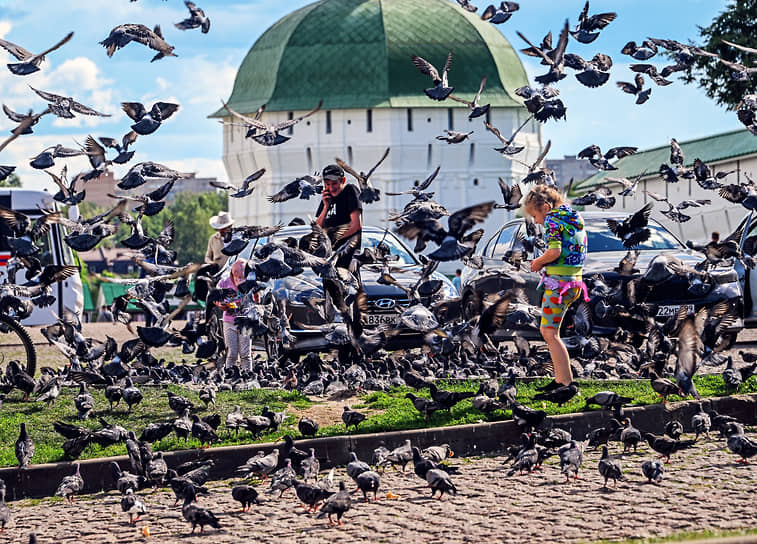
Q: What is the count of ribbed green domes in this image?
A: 1